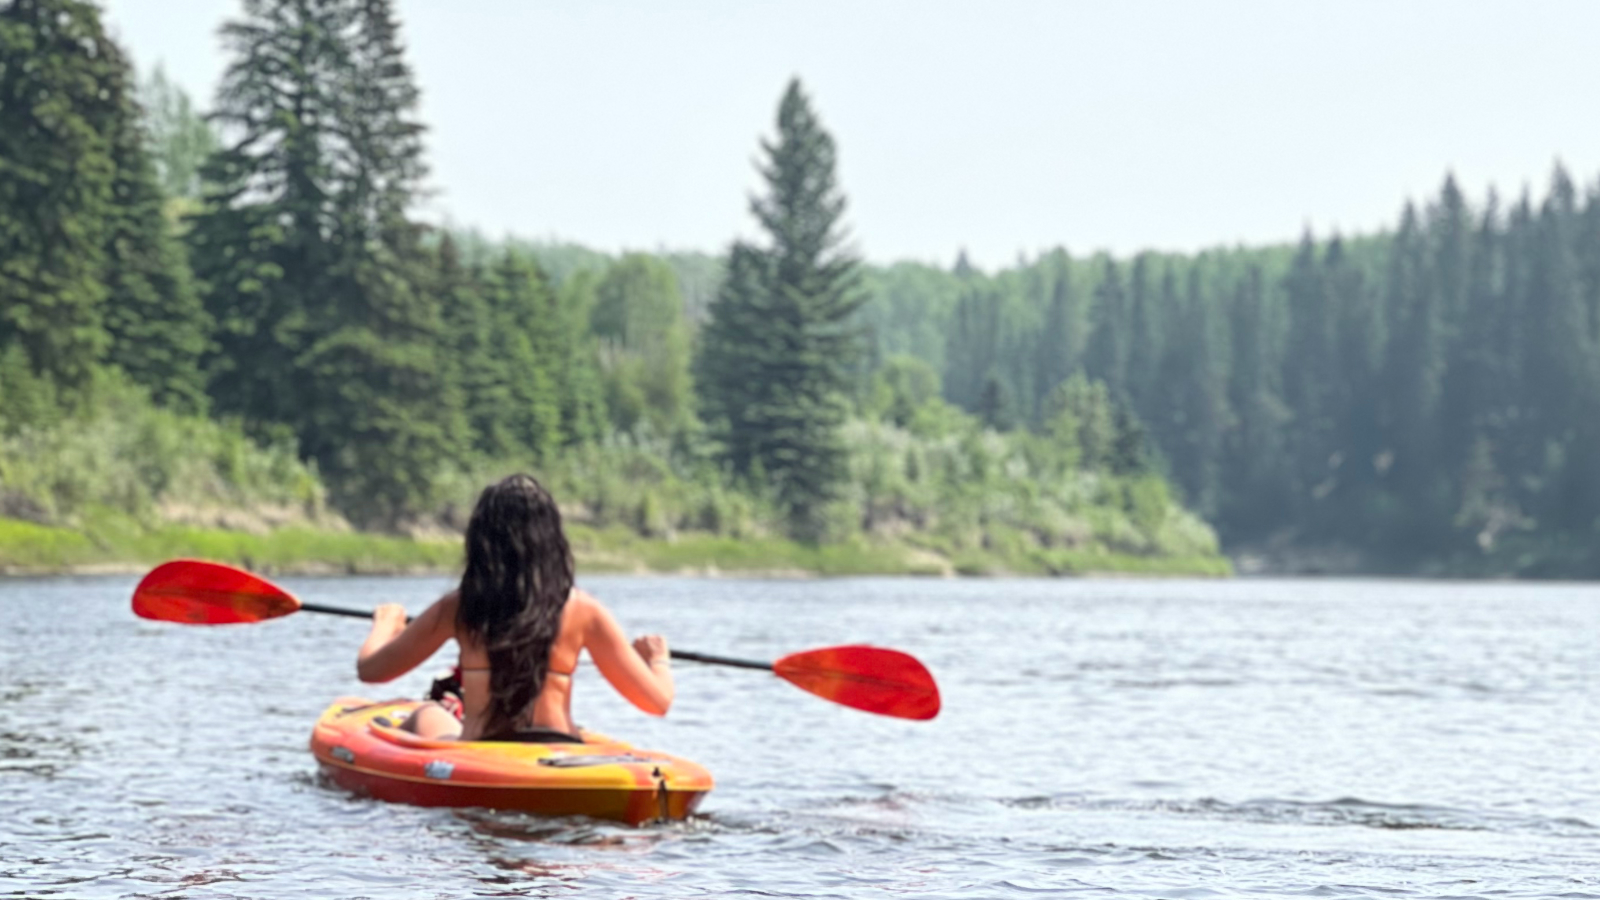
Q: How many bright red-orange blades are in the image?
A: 2